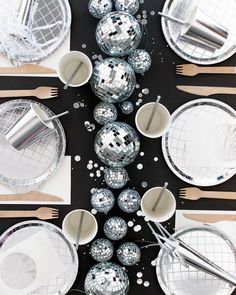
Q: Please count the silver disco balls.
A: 15